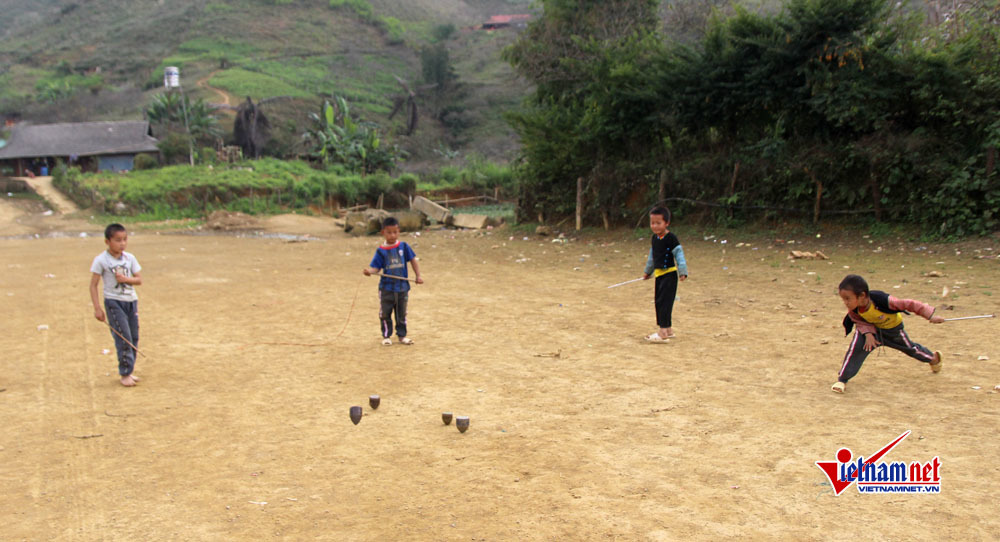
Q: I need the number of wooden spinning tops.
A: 4